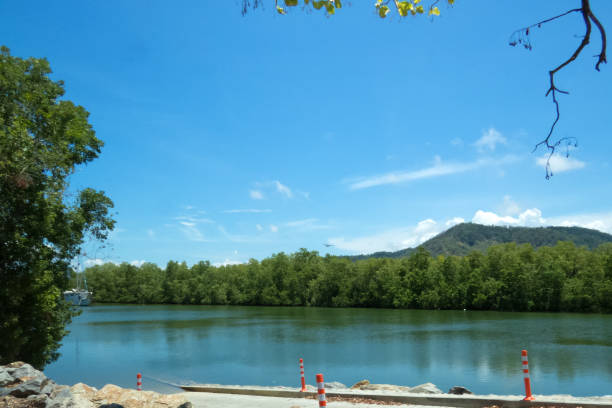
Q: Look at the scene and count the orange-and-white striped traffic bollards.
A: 4